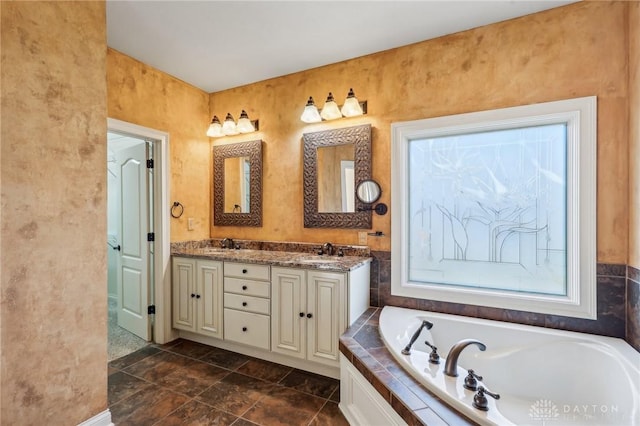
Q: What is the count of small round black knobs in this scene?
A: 8